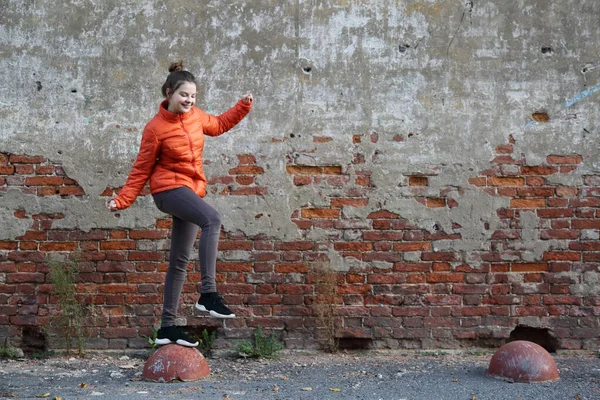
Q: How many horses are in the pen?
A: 0